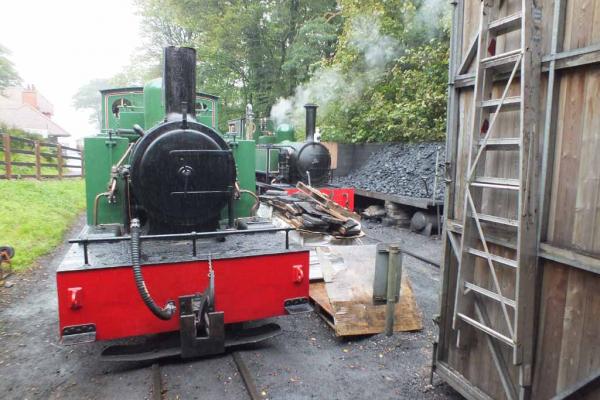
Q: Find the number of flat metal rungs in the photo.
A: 9